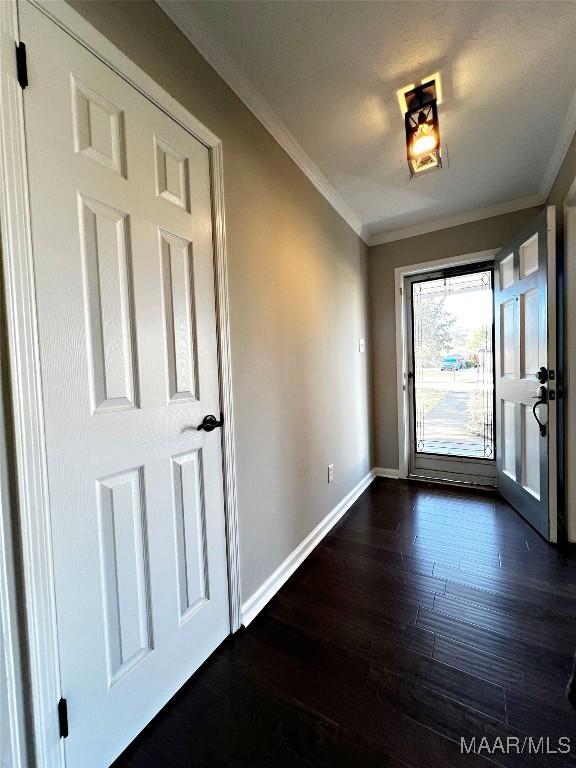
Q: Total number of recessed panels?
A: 12